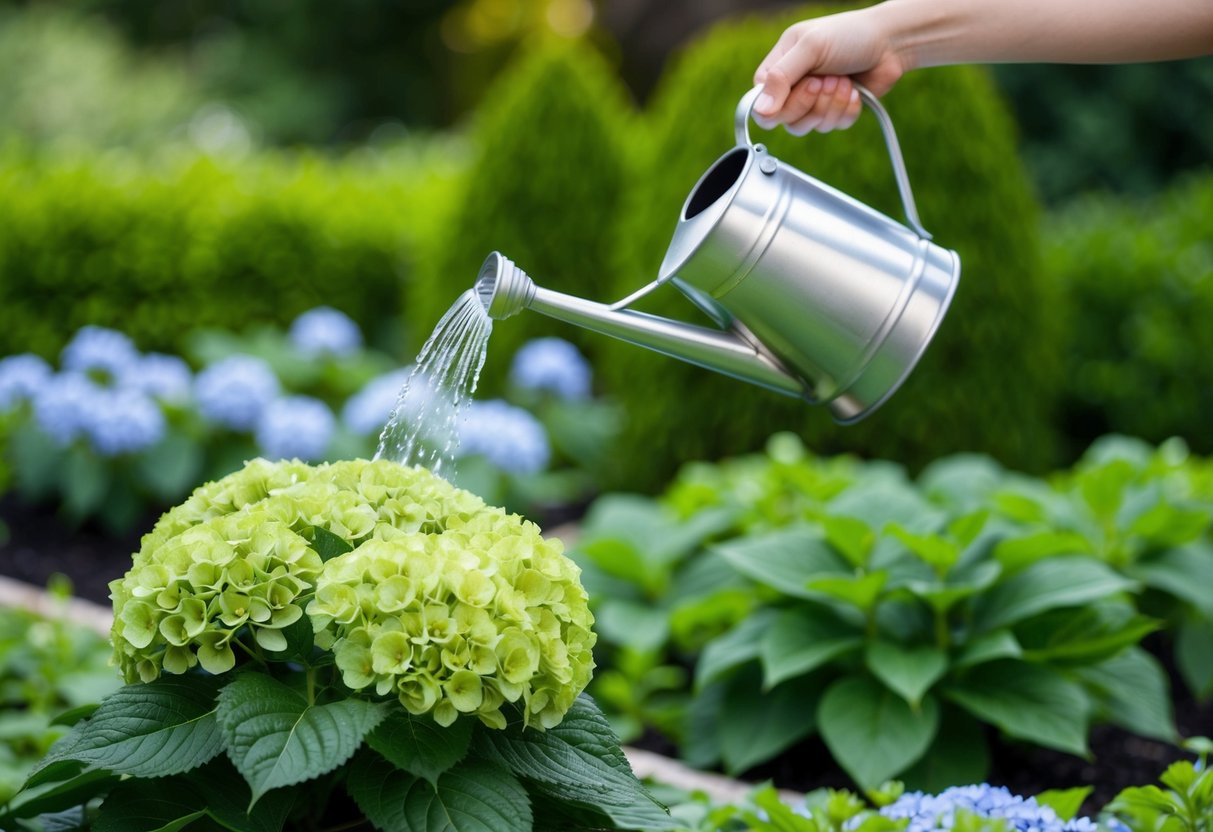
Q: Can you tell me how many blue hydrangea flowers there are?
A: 12